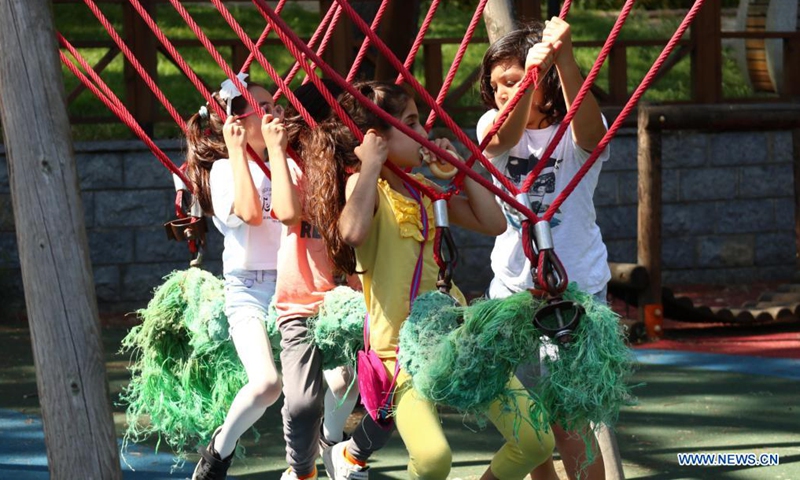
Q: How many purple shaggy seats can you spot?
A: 0